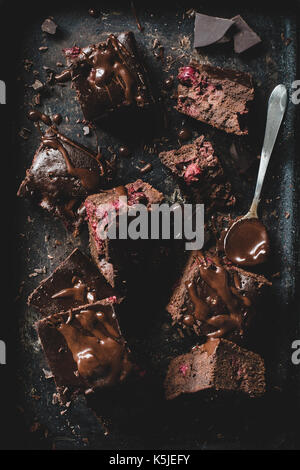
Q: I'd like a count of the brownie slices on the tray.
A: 9